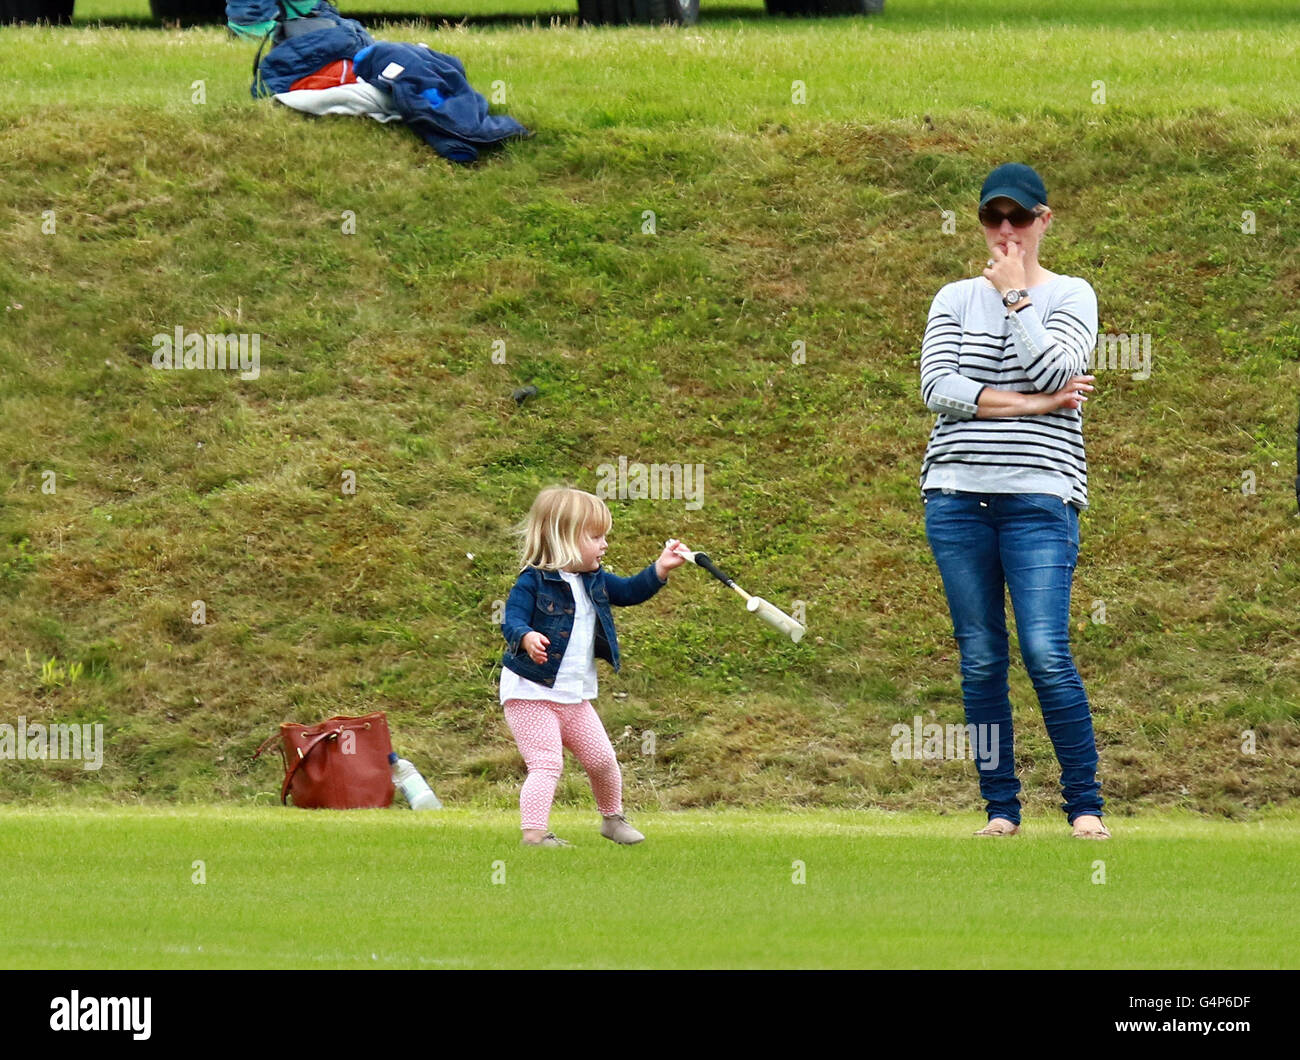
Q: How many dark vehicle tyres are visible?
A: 4